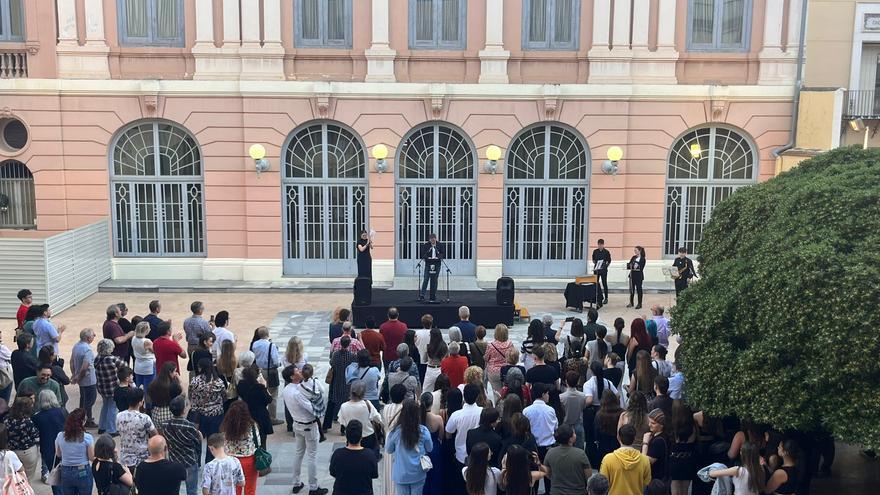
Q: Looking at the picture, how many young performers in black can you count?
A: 3